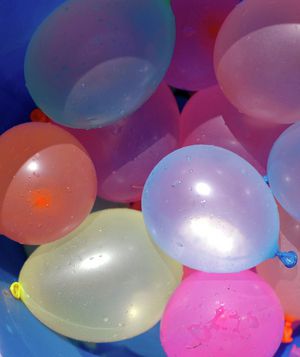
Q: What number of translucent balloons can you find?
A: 11